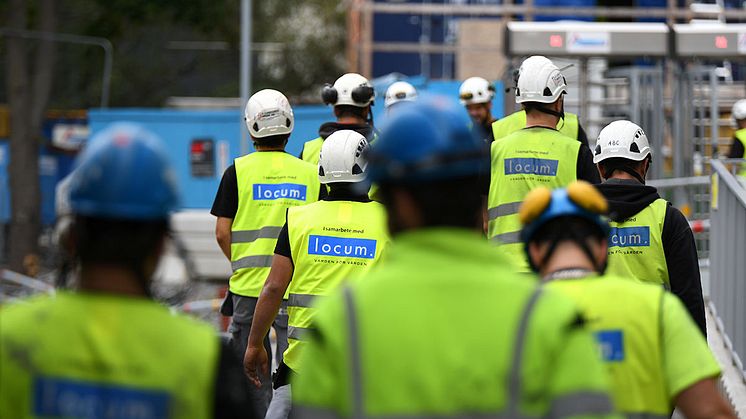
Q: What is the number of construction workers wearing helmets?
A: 11